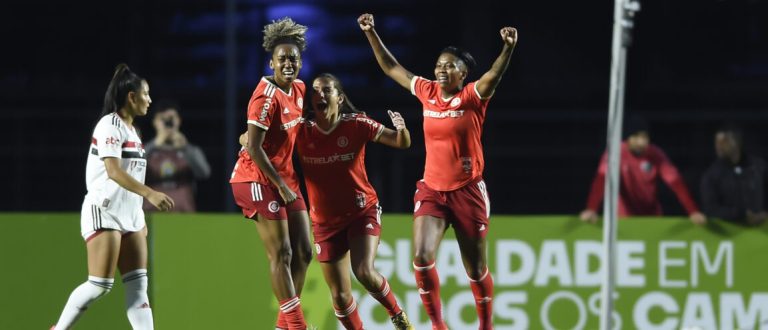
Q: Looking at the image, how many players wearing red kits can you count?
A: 3